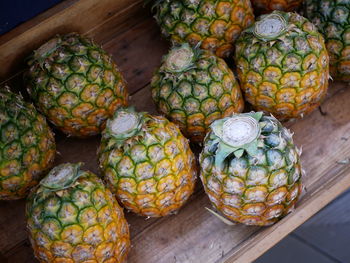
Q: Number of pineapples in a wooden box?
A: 10